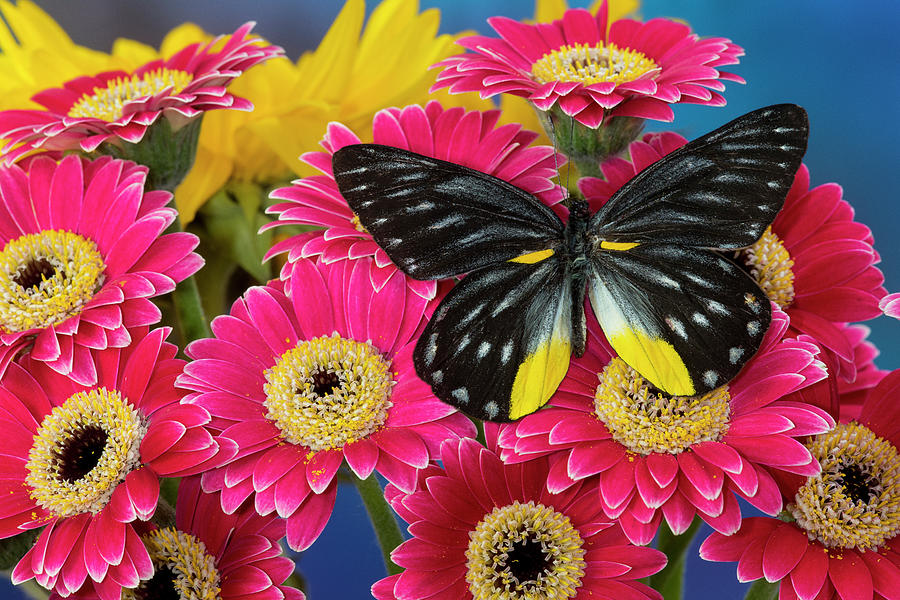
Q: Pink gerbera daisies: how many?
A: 11